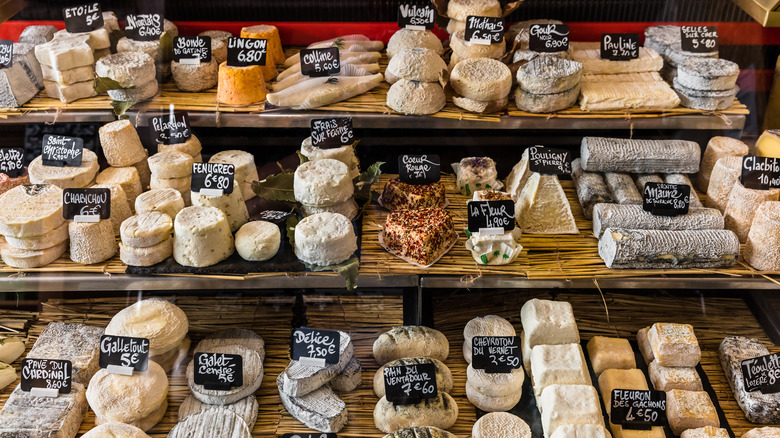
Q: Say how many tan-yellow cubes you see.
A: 3